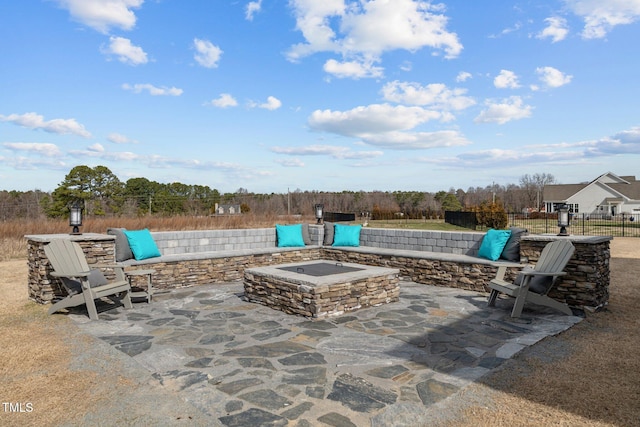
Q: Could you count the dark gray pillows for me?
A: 6